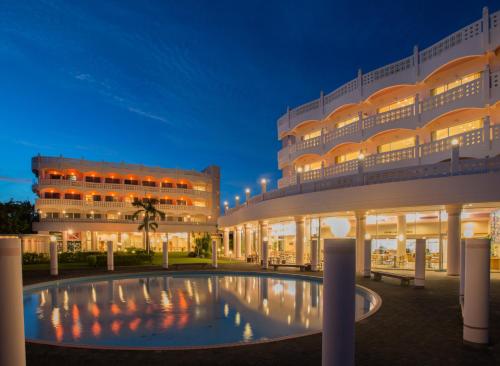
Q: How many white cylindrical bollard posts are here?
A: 12